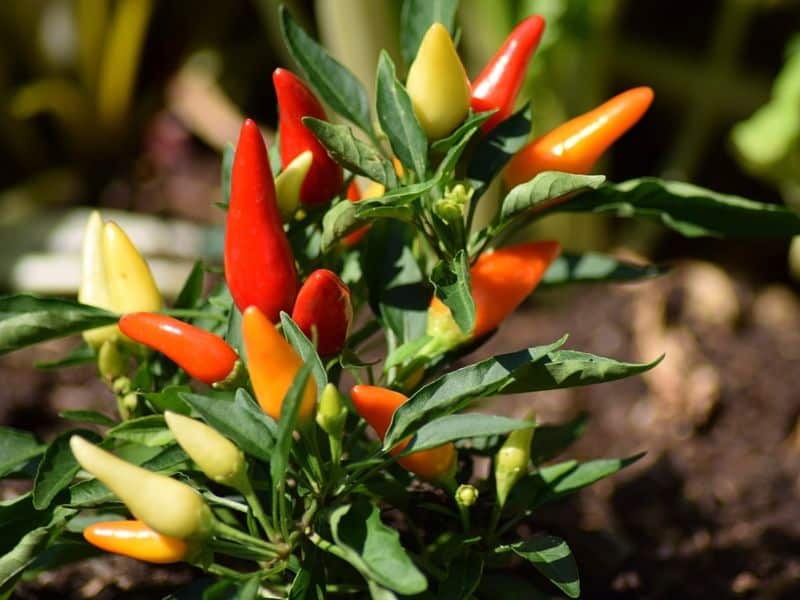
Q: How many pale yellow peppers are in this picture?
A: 6